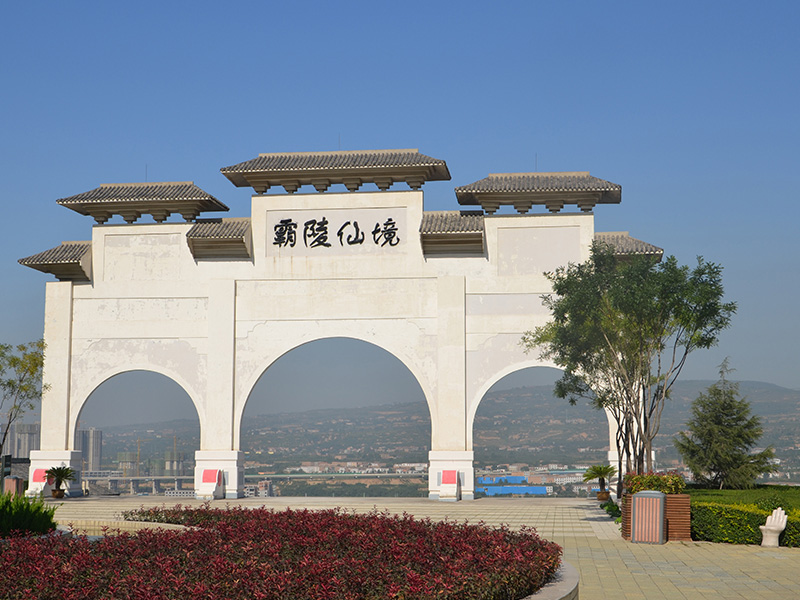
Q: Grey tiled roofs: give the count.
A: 7